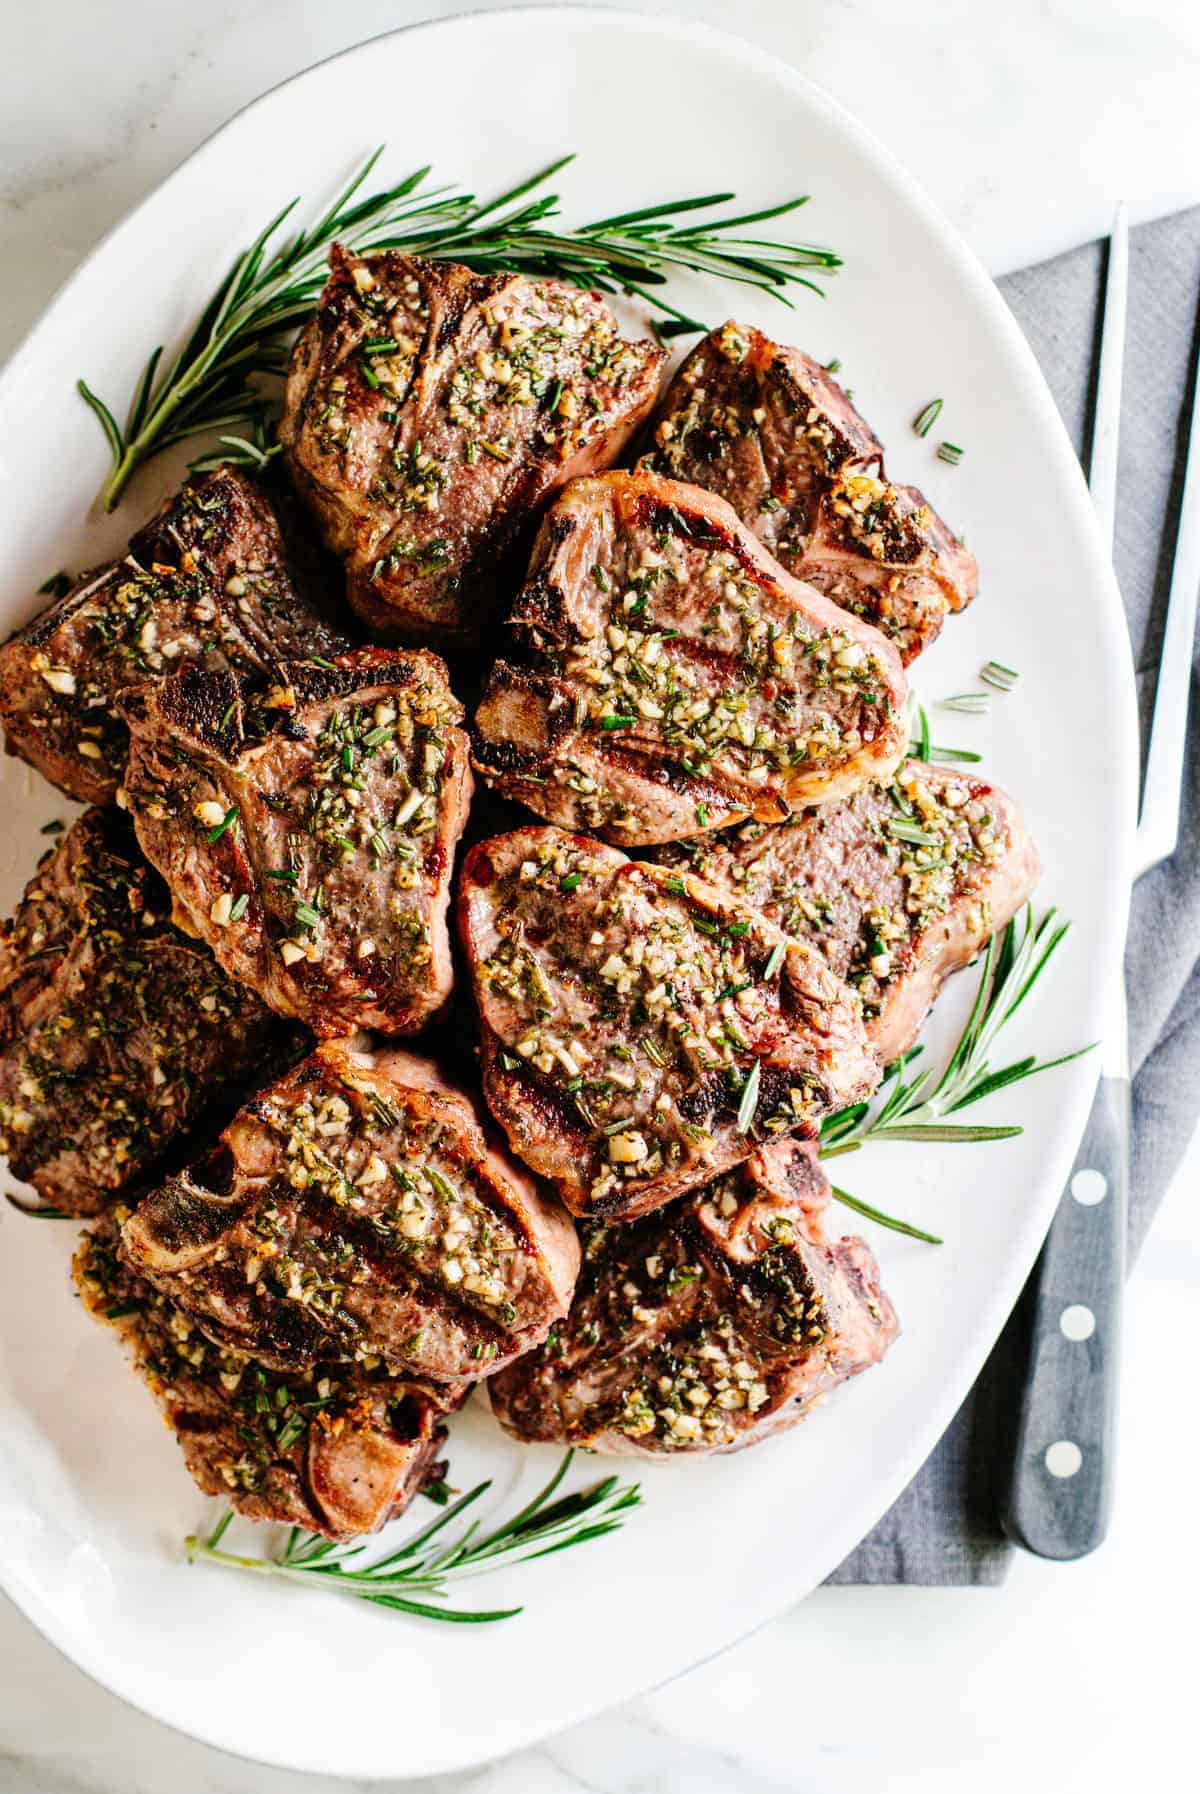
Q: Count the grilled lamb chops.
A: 11